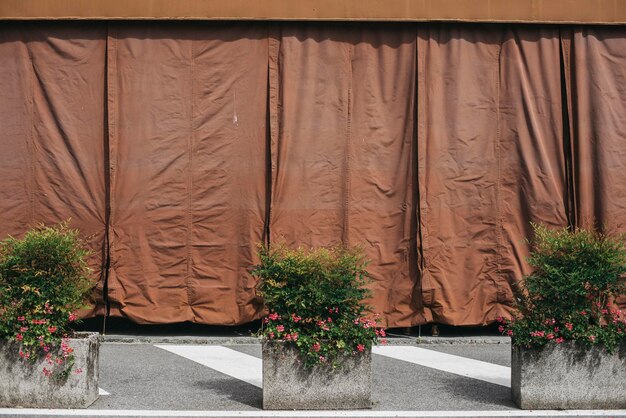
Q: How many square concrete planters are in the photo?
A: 3